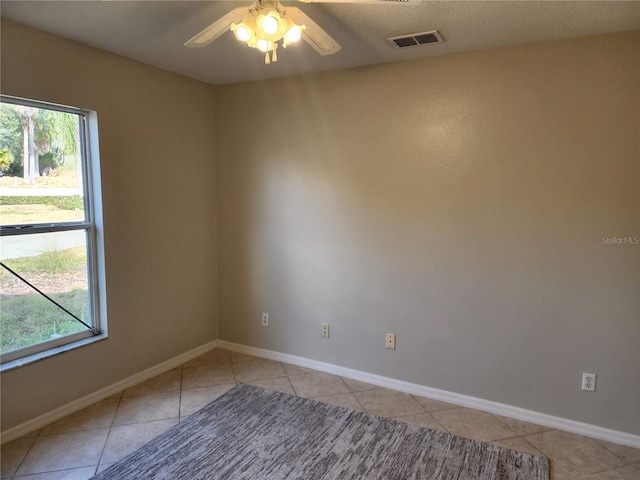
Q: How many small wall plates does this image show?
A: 4